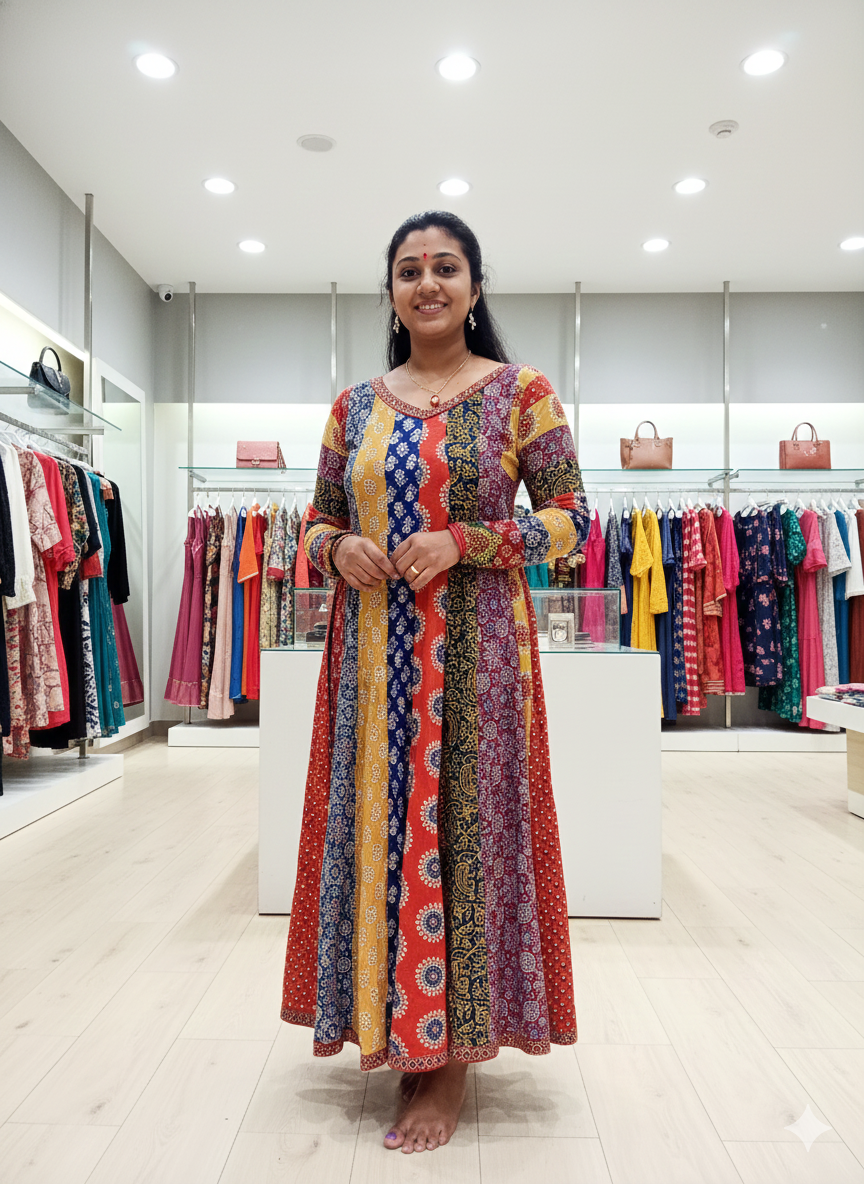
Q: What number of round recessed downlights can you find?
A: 9